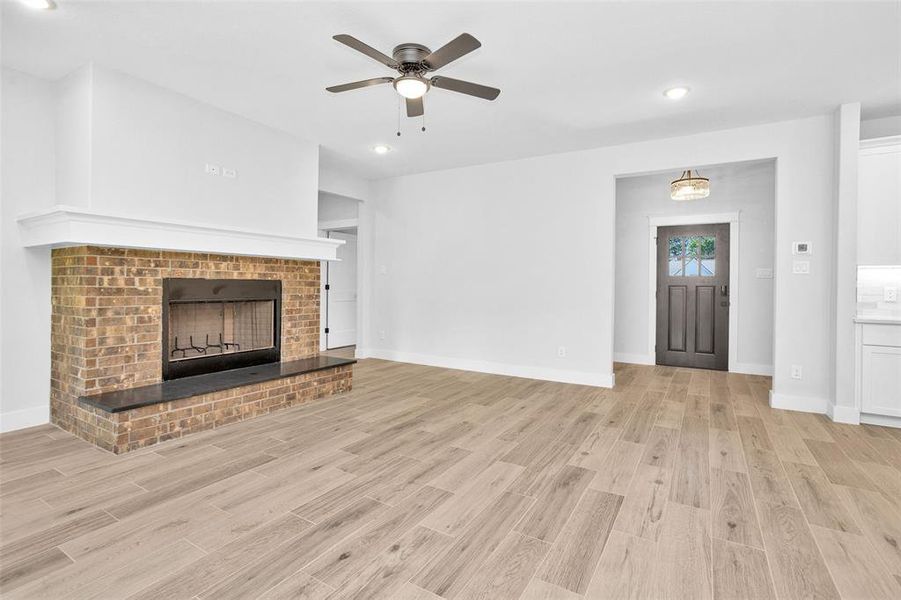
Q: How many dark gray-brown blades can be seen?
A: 5